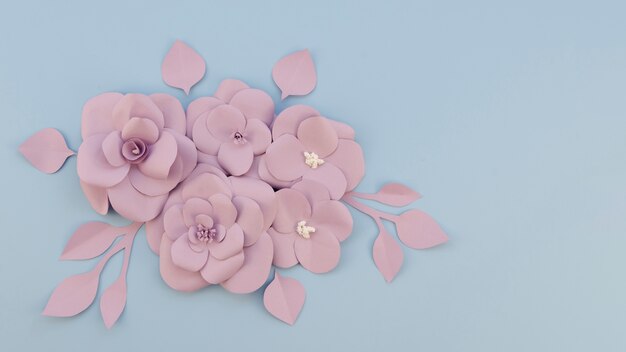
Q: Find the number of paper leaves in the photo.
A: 10